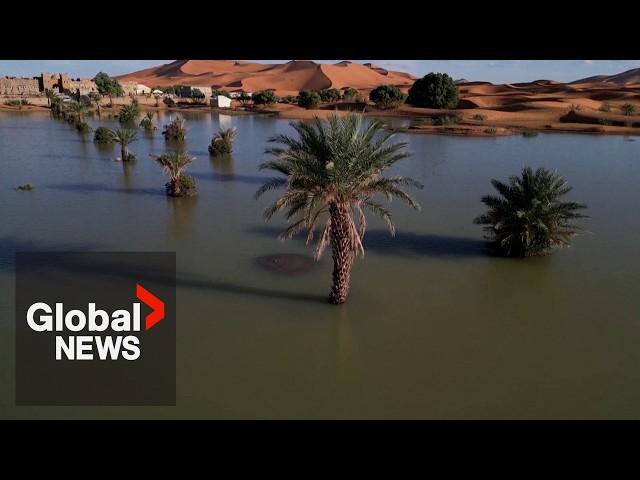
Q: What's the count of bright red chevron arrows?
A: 1